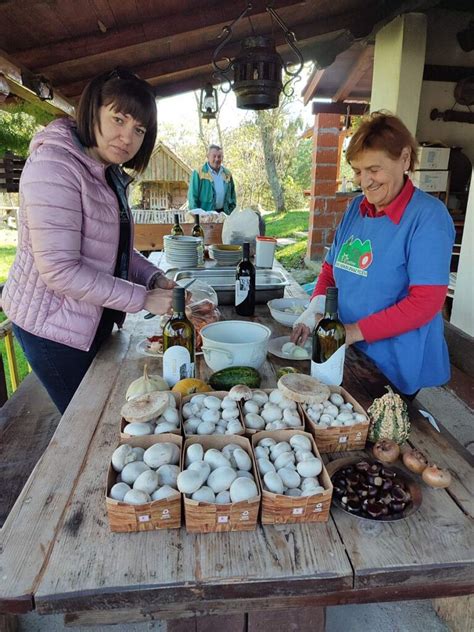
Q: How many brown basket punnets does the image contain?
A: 7